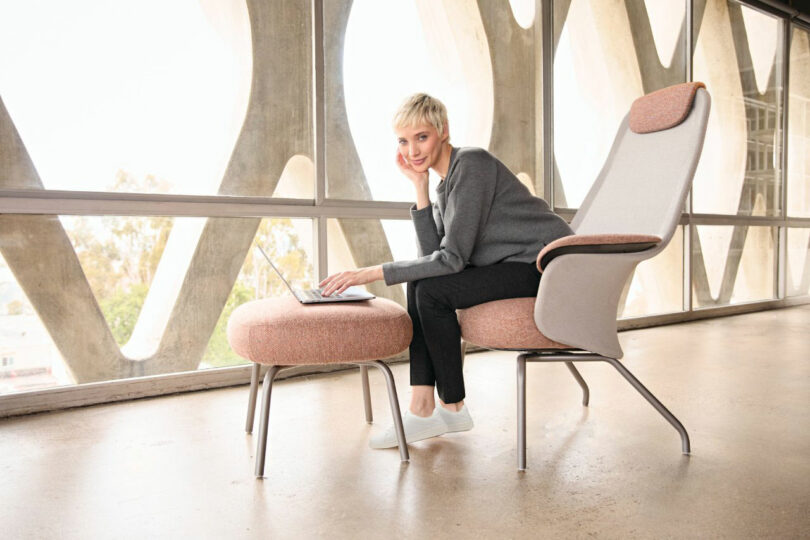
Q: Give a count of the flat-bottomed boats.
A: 0